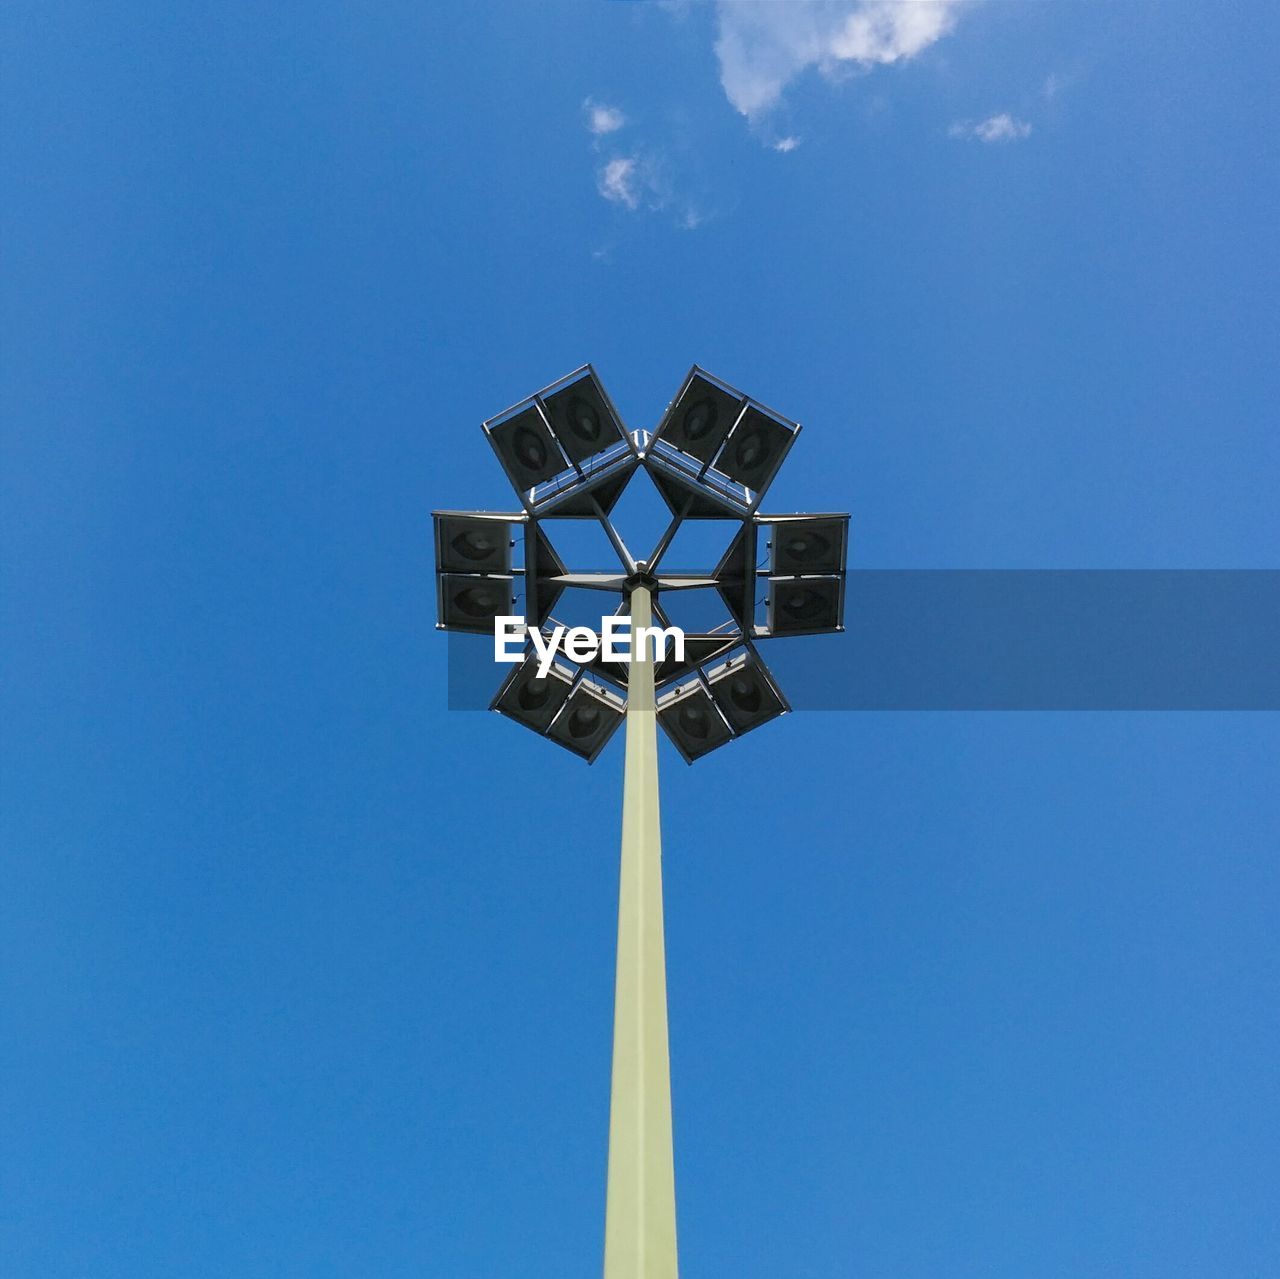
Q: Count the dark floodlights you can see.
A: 12